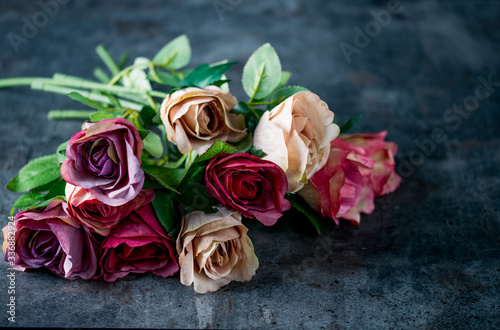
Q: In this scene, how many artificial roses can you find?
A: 10